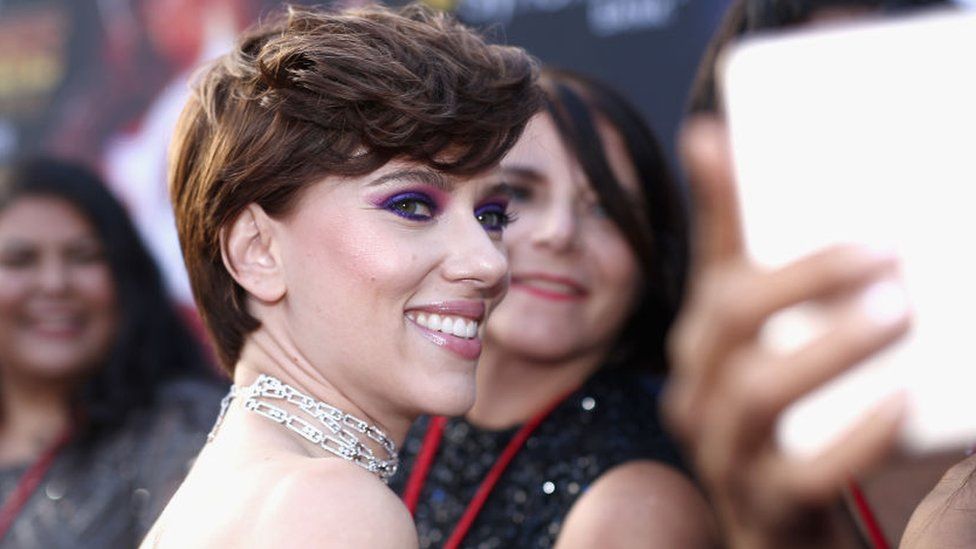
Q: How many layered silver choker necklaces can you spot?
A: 1